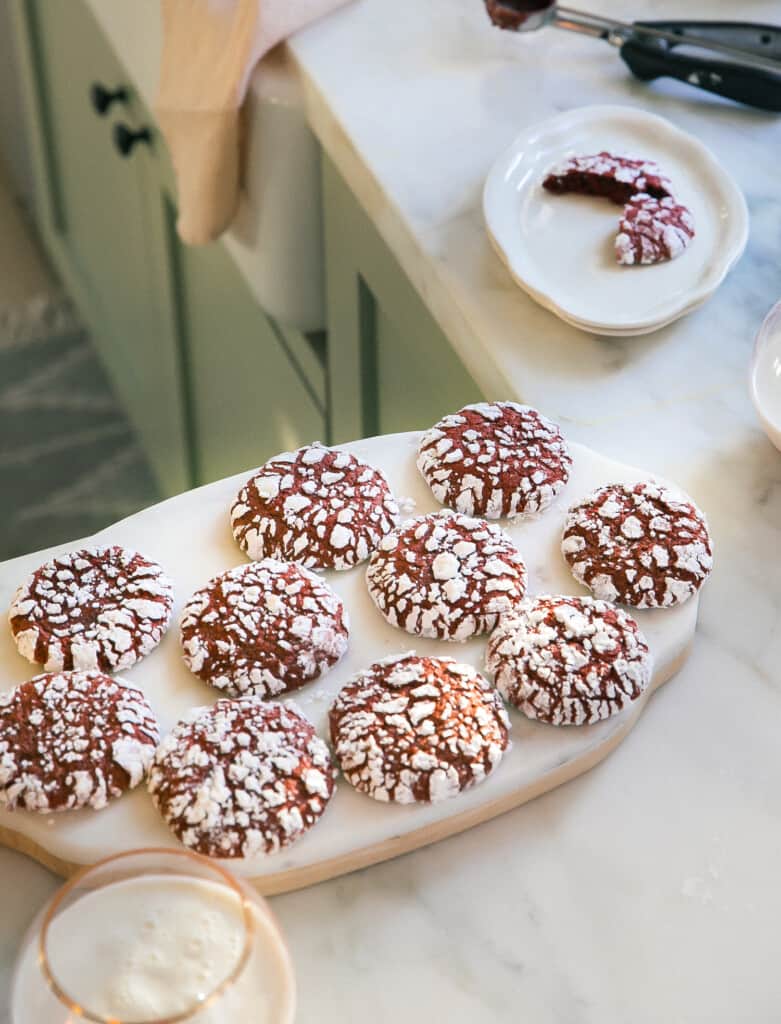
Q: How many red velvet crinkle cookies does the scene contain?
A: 11